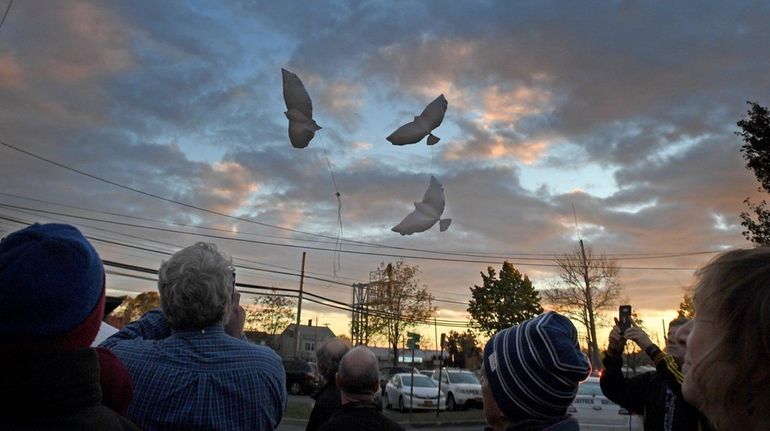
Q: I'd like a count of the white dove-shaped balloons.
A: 3